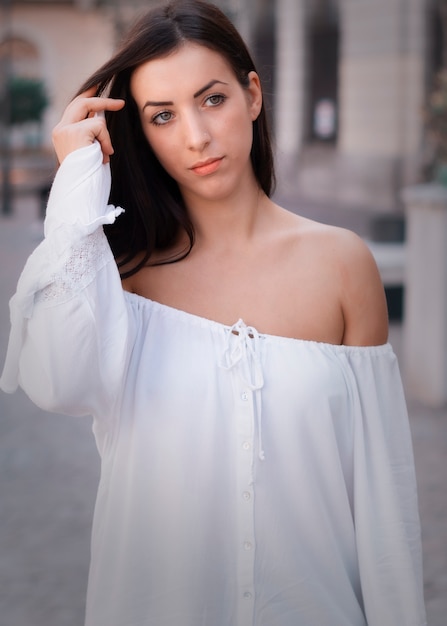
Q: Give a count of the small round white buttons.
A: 5